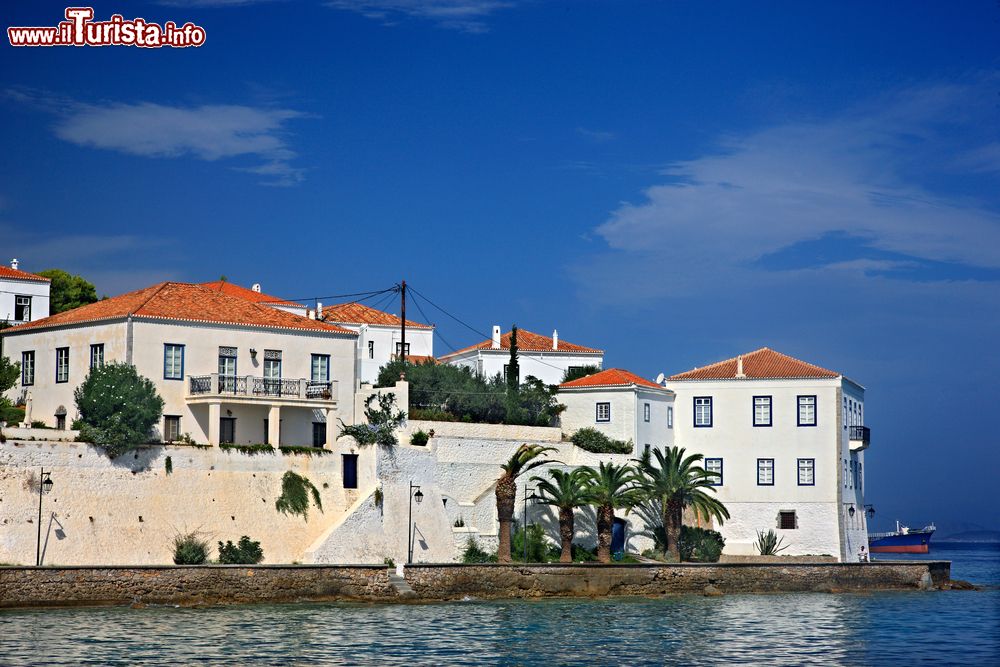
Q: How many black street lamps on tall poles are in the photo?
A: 3